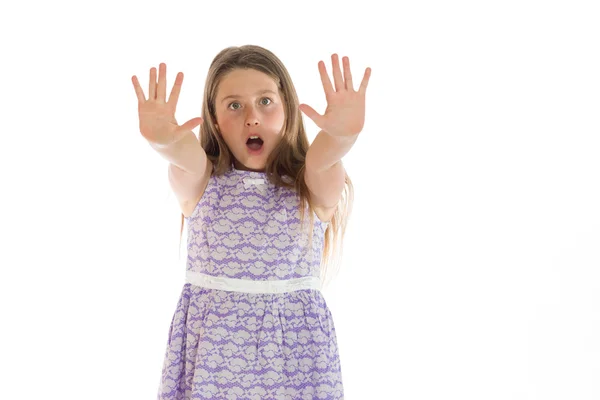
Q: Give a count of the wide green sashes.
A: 0